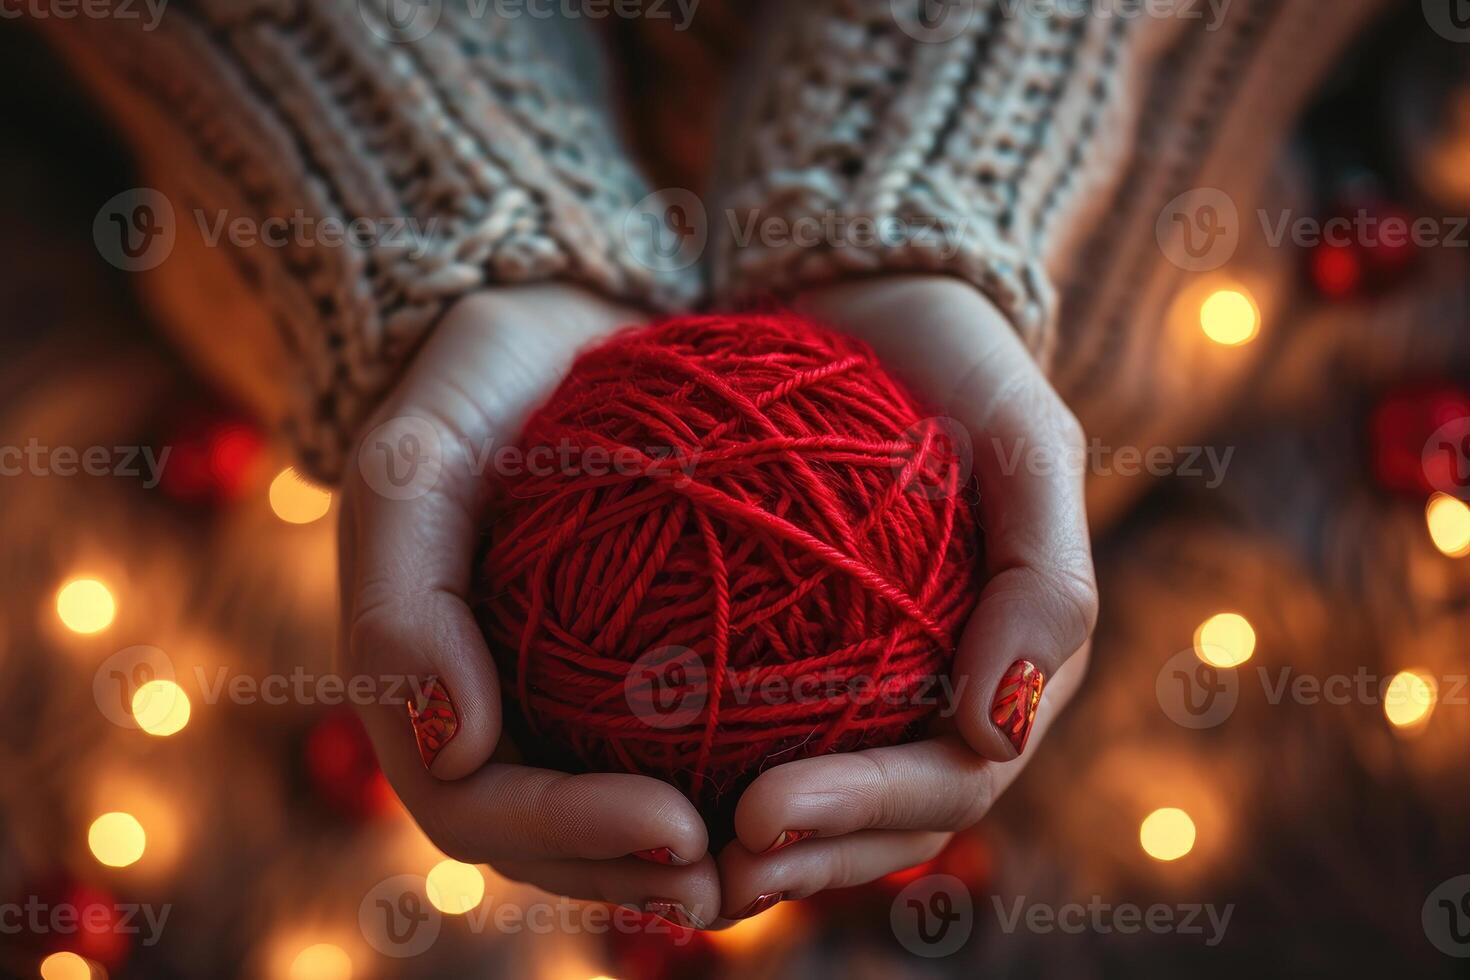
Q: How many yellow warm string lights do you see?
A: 12